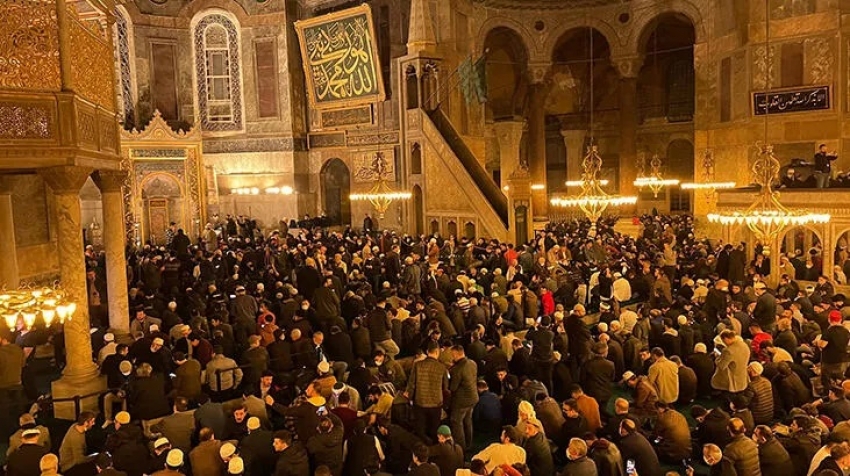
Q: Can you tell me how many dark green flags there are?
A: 2